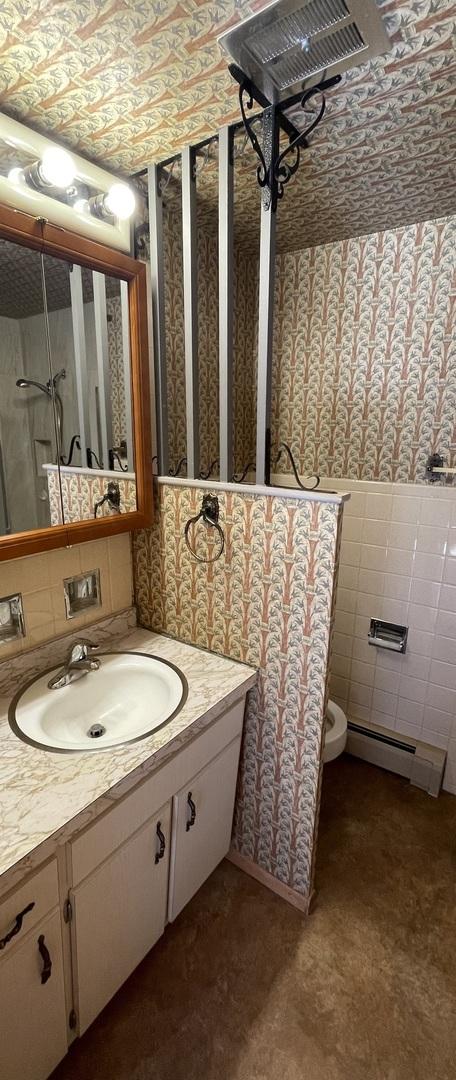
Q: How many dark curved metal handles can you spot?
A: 4